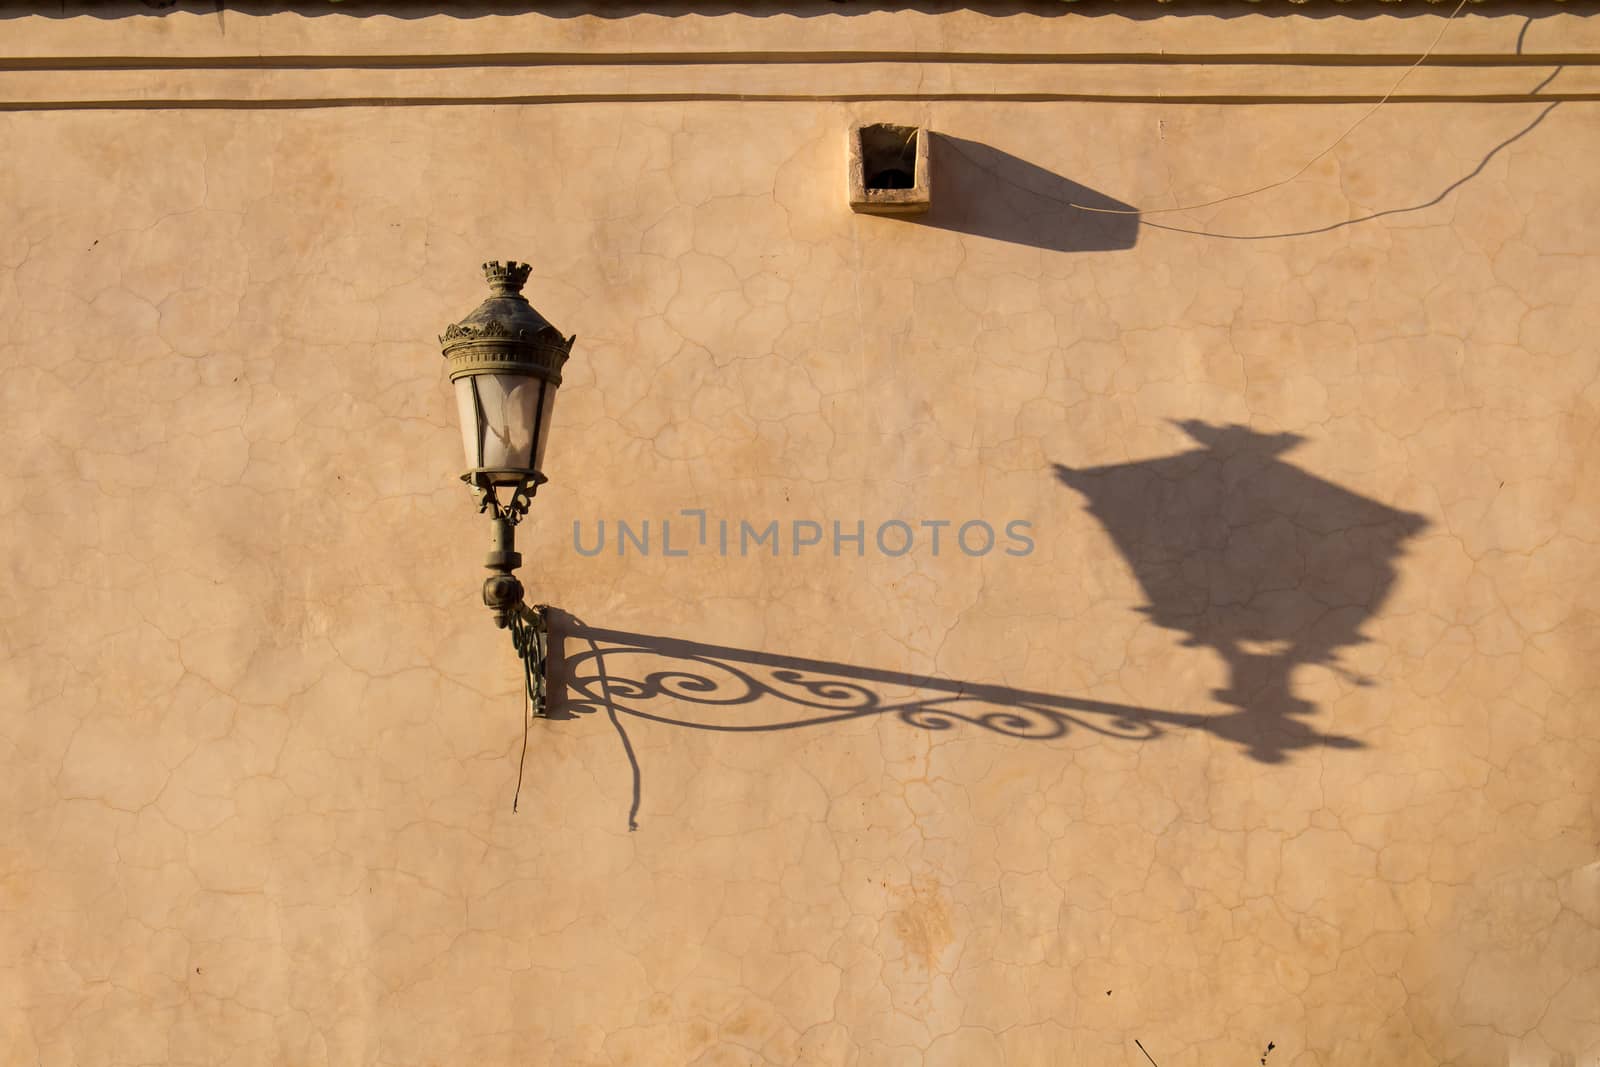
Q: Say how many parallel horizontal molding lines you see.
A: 2